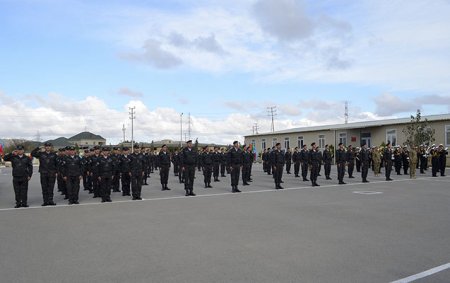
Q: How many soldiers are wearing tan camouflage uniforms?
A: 2